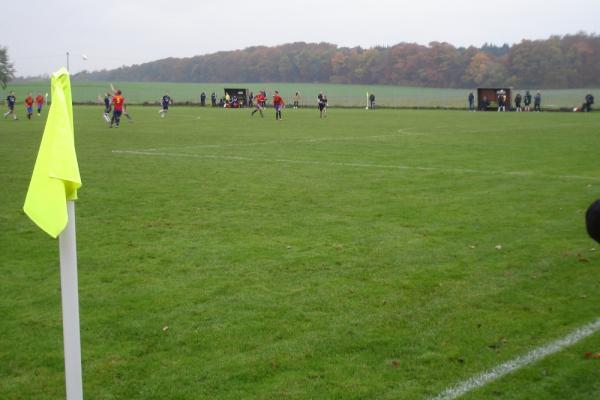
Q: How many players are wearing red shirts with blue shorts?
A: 5